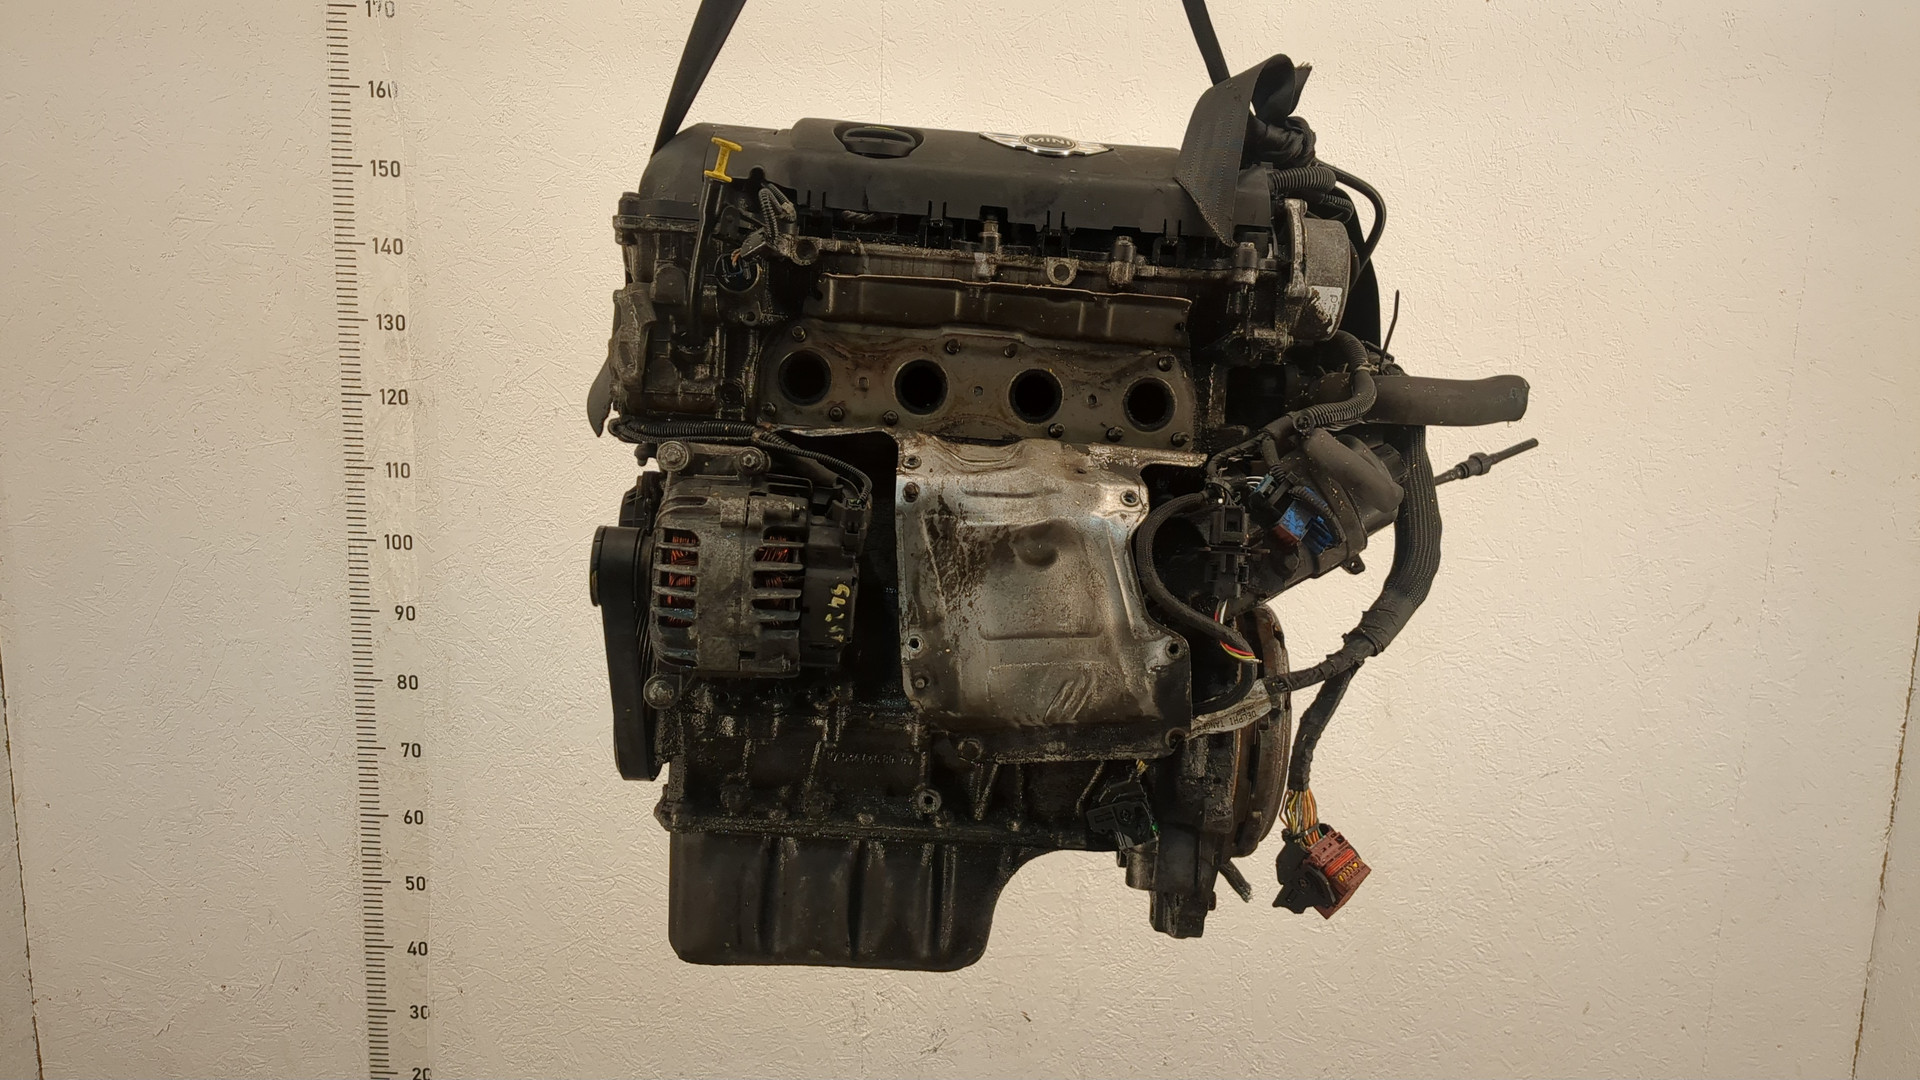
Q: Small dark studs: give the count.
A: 10